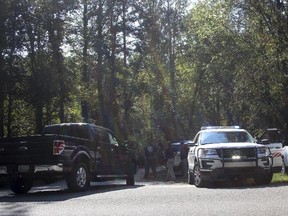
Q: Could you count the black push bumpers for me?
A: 1